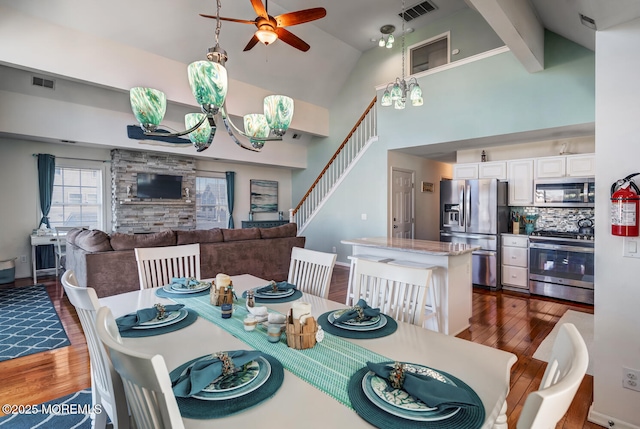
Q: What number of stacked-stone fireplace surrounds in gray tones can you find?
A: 1